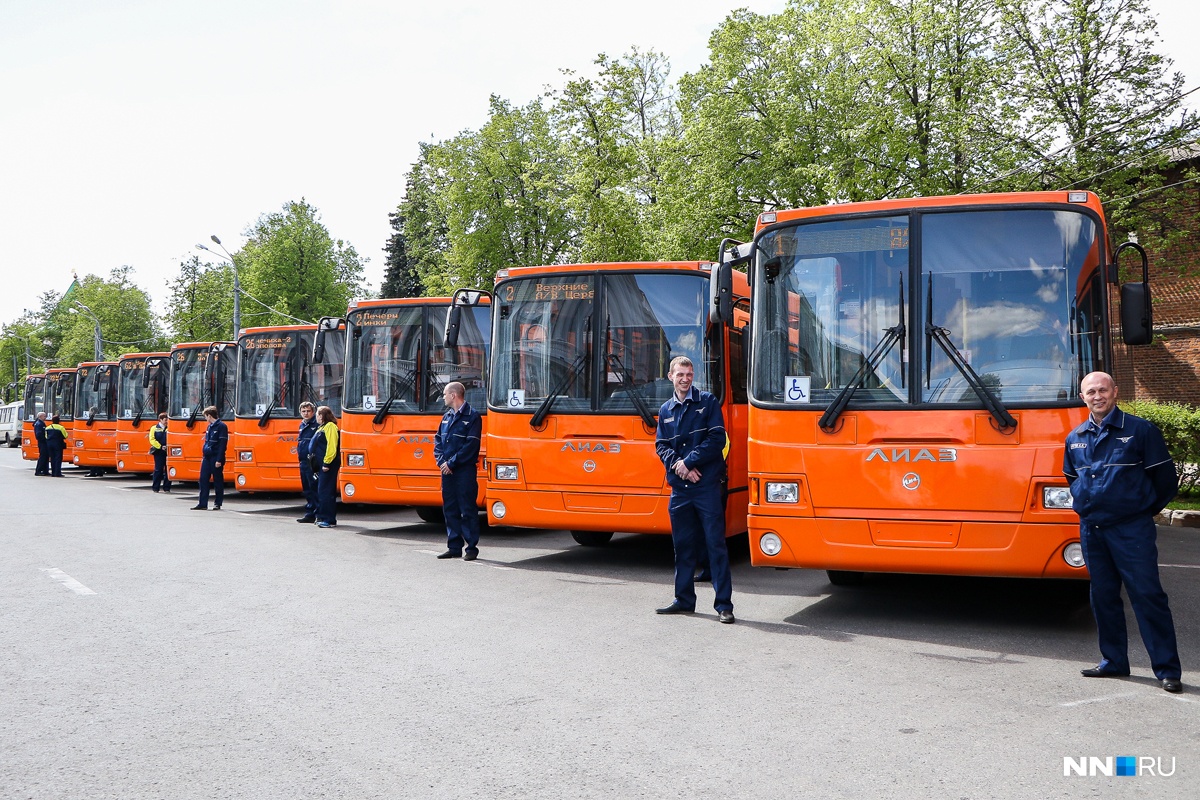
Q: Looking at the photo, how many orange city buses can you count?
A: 9